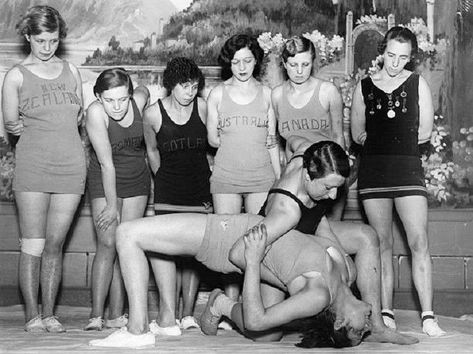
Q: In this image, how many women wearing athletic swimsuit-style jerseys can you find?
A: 8